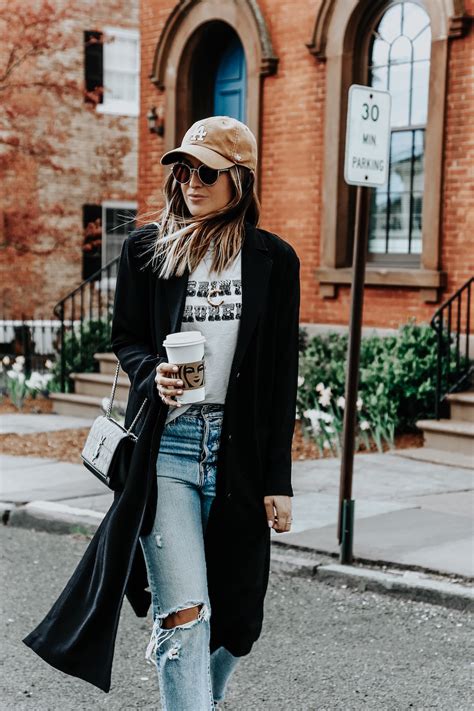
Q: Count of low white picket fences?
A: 0